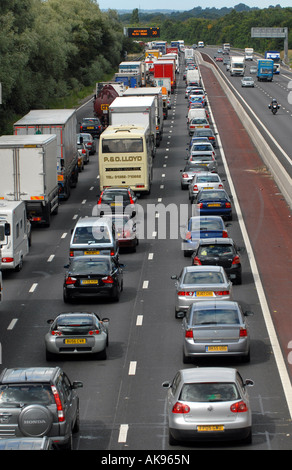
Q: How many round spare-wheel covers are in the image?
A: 1